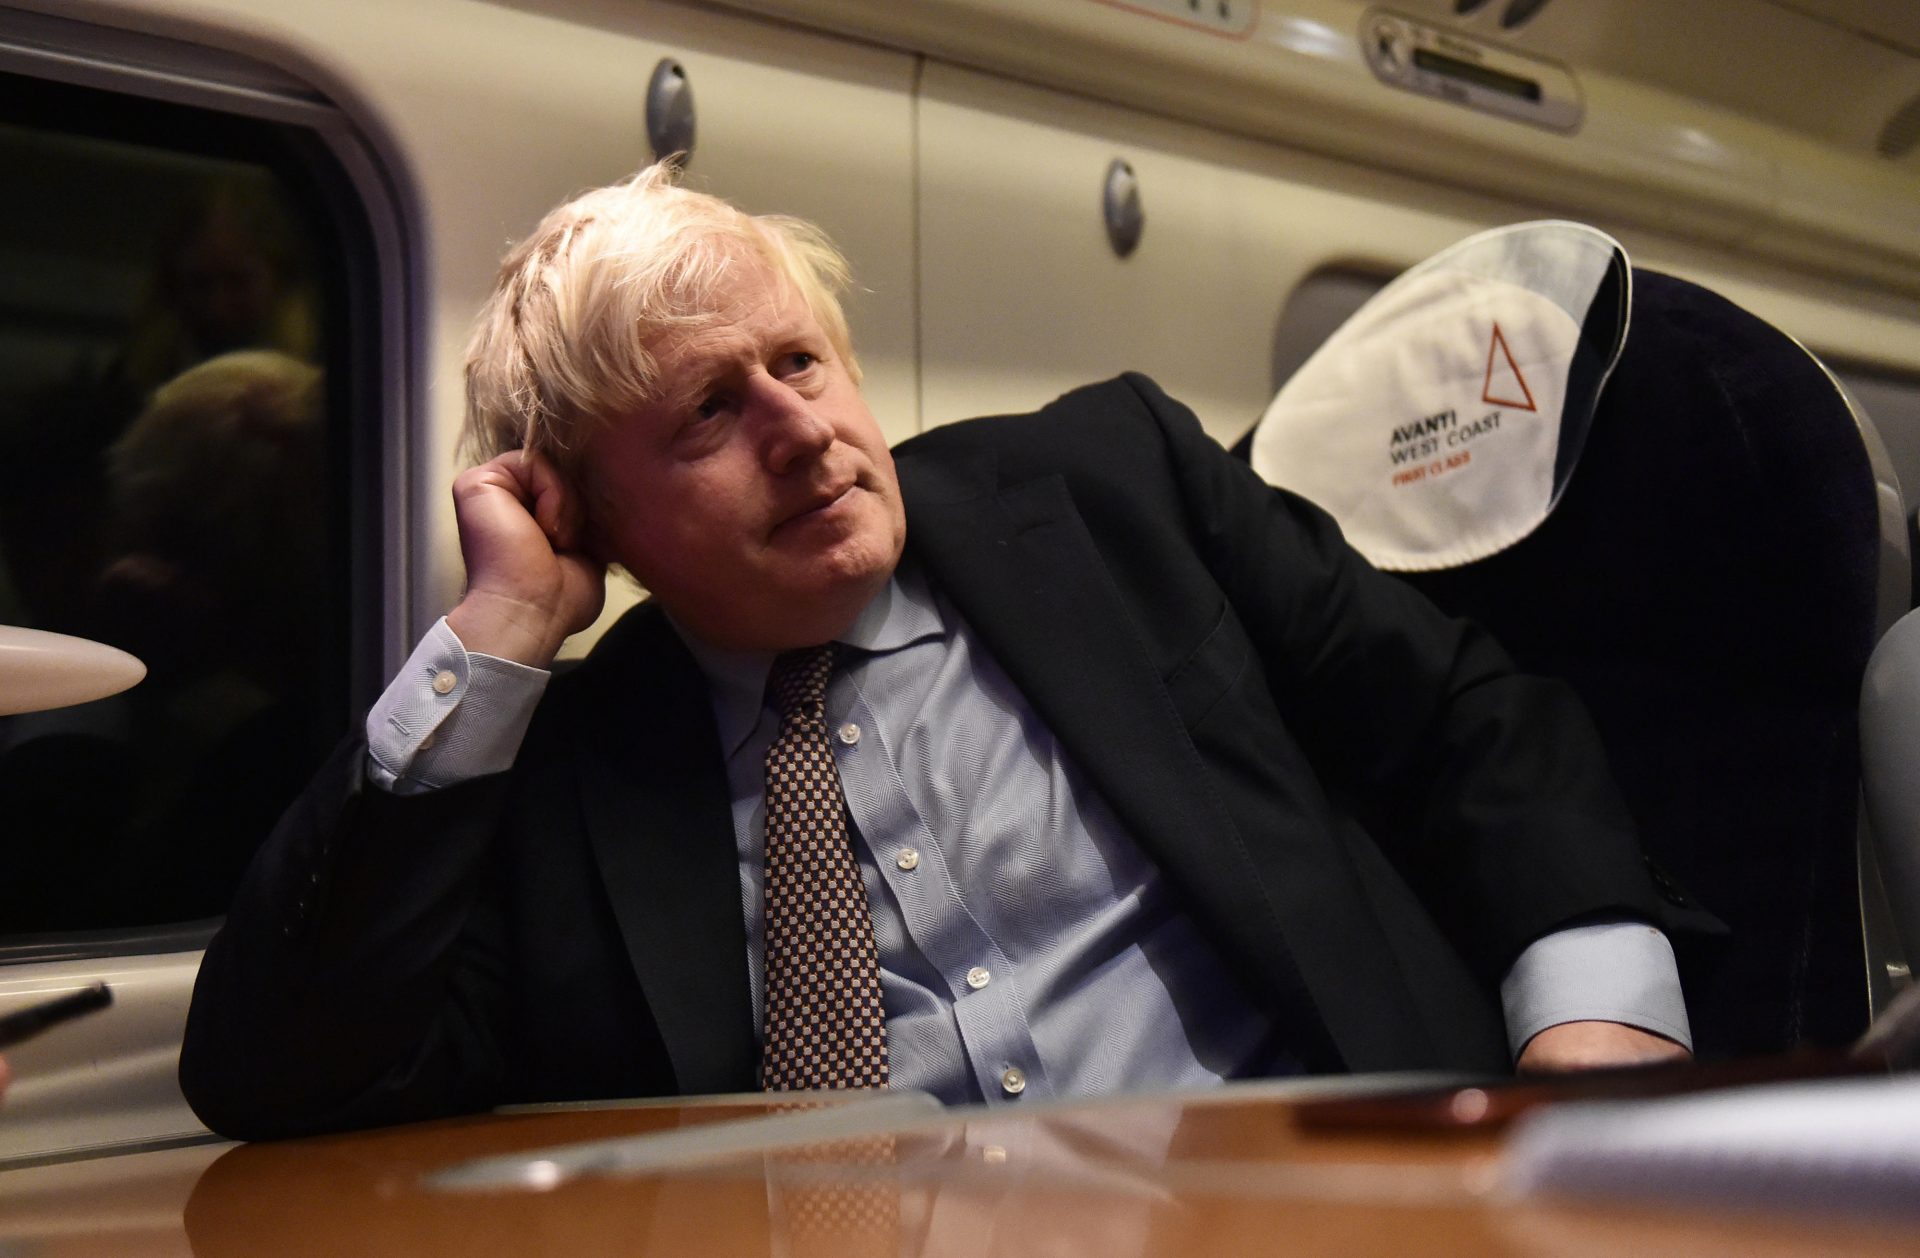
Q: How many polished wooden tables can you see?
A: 1